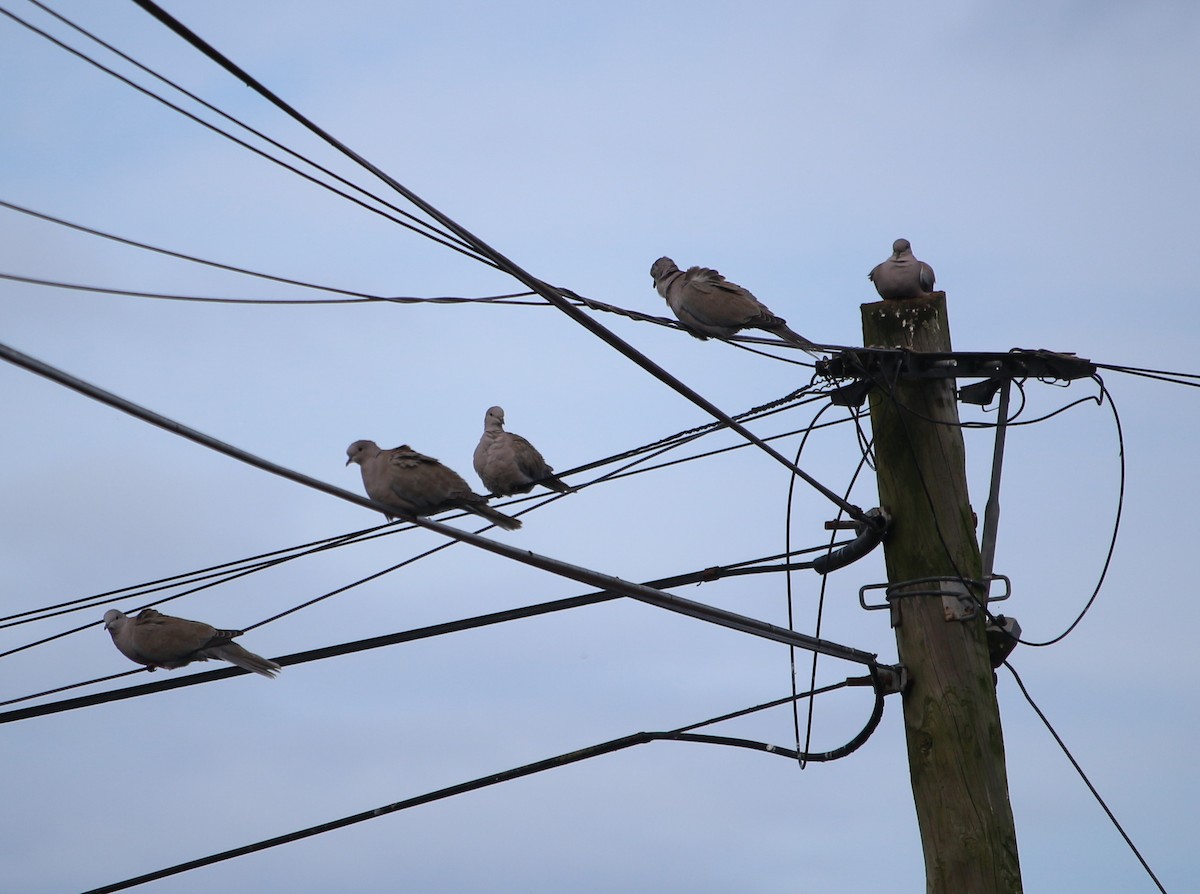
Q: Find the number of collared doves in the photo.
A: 5